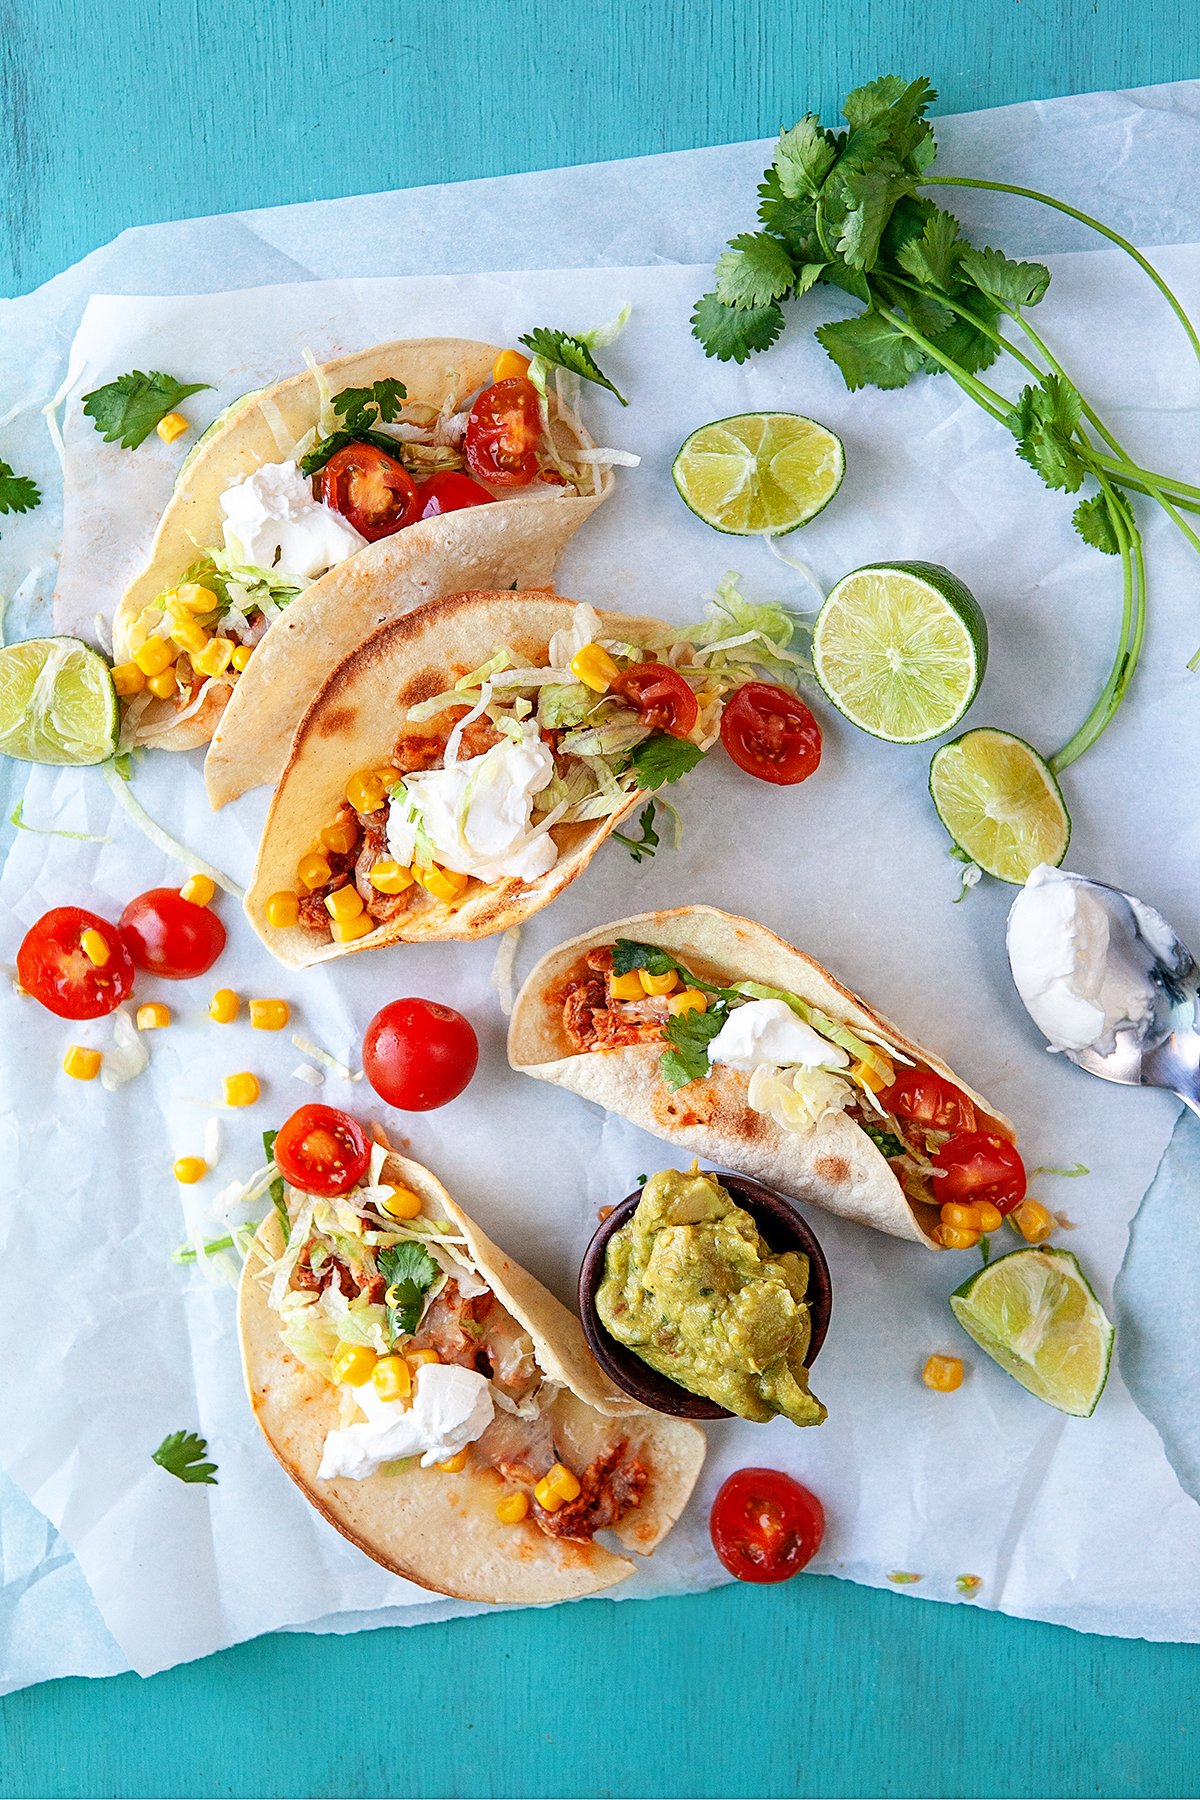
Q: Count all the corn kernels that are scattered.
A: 11